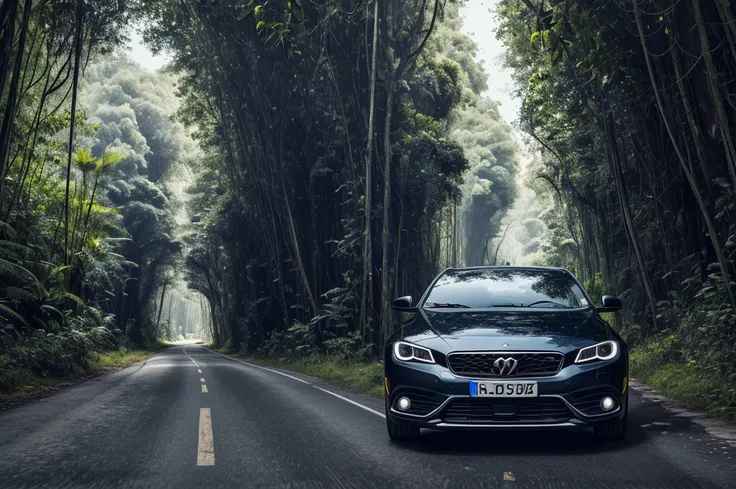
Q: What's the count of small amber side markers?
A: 2